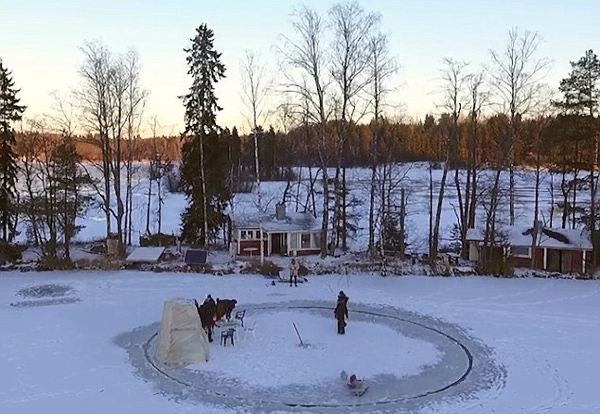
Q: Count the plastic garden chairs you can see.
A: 3